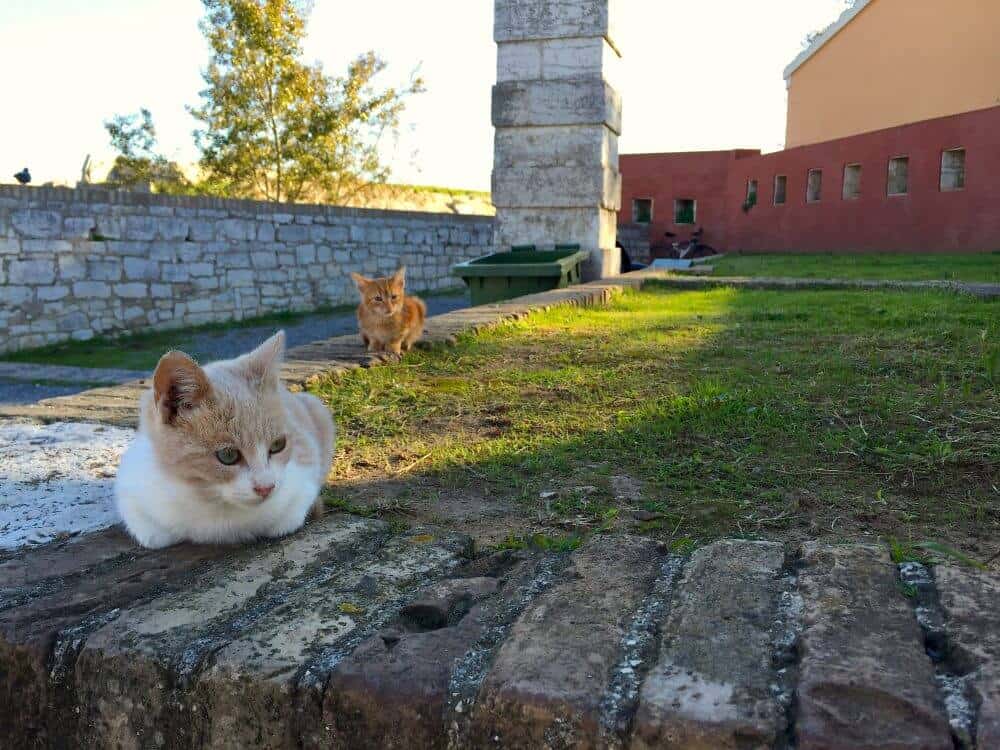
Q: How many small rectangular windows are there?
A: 8